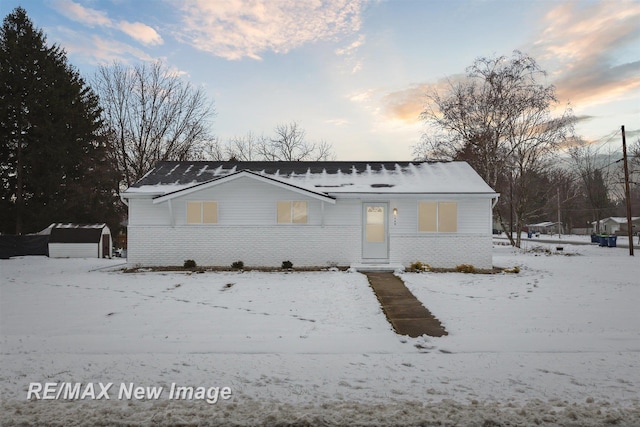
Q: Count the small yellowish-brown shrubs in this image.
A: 3